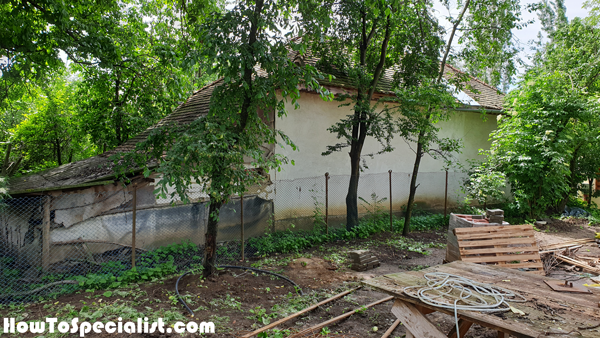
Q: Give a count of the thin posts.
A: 5